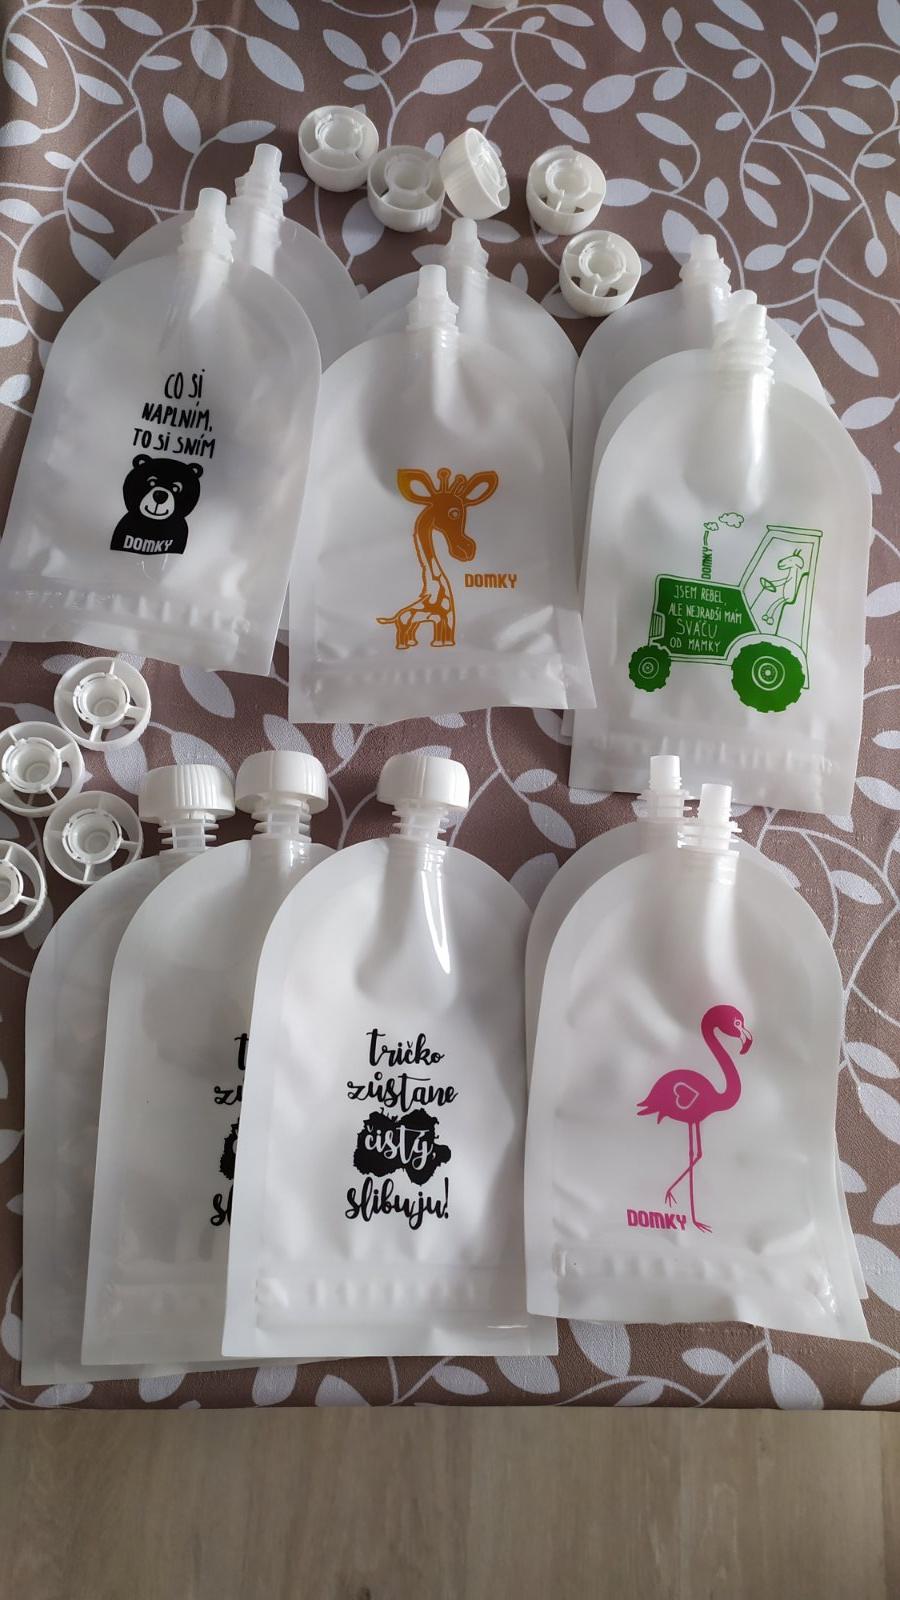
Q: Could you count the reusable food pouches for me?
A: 12